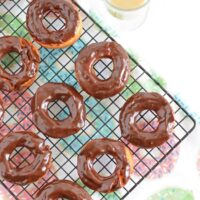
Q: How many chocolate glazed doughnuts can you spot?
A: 8